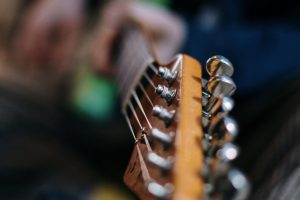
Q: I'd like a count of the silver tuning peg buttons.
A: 6